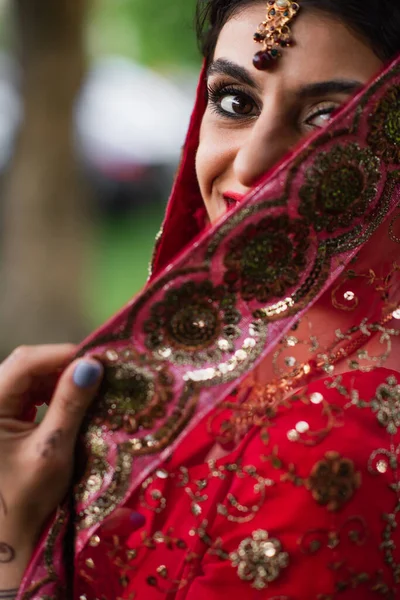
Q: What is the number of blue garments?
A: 0